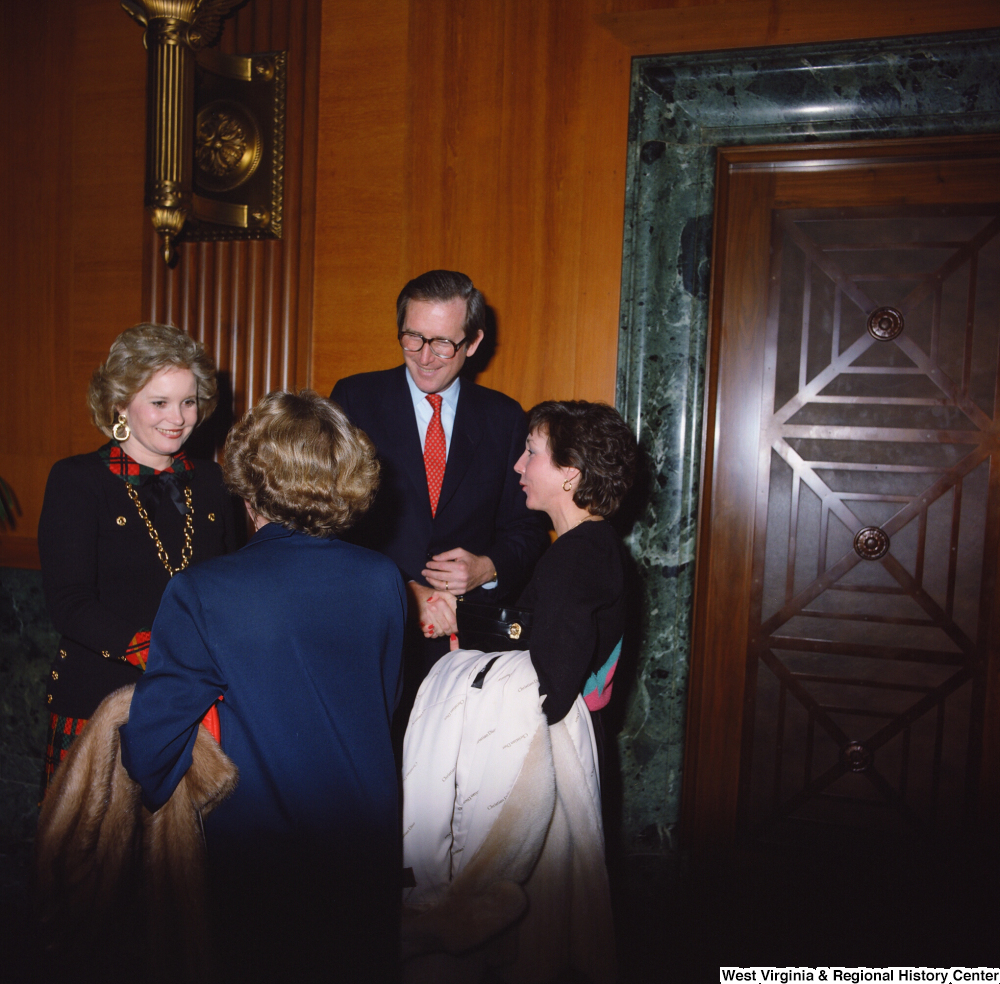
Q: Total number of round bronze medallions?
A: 3